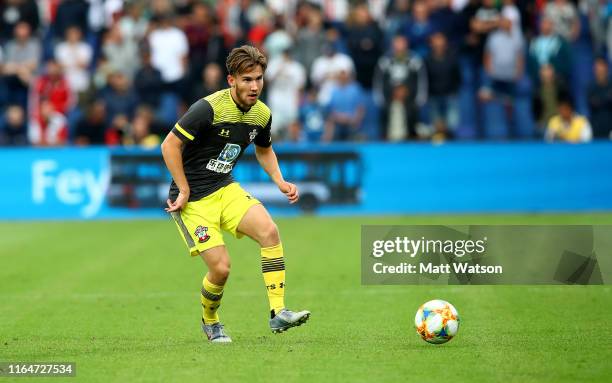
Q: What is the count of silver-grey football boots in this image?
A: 2